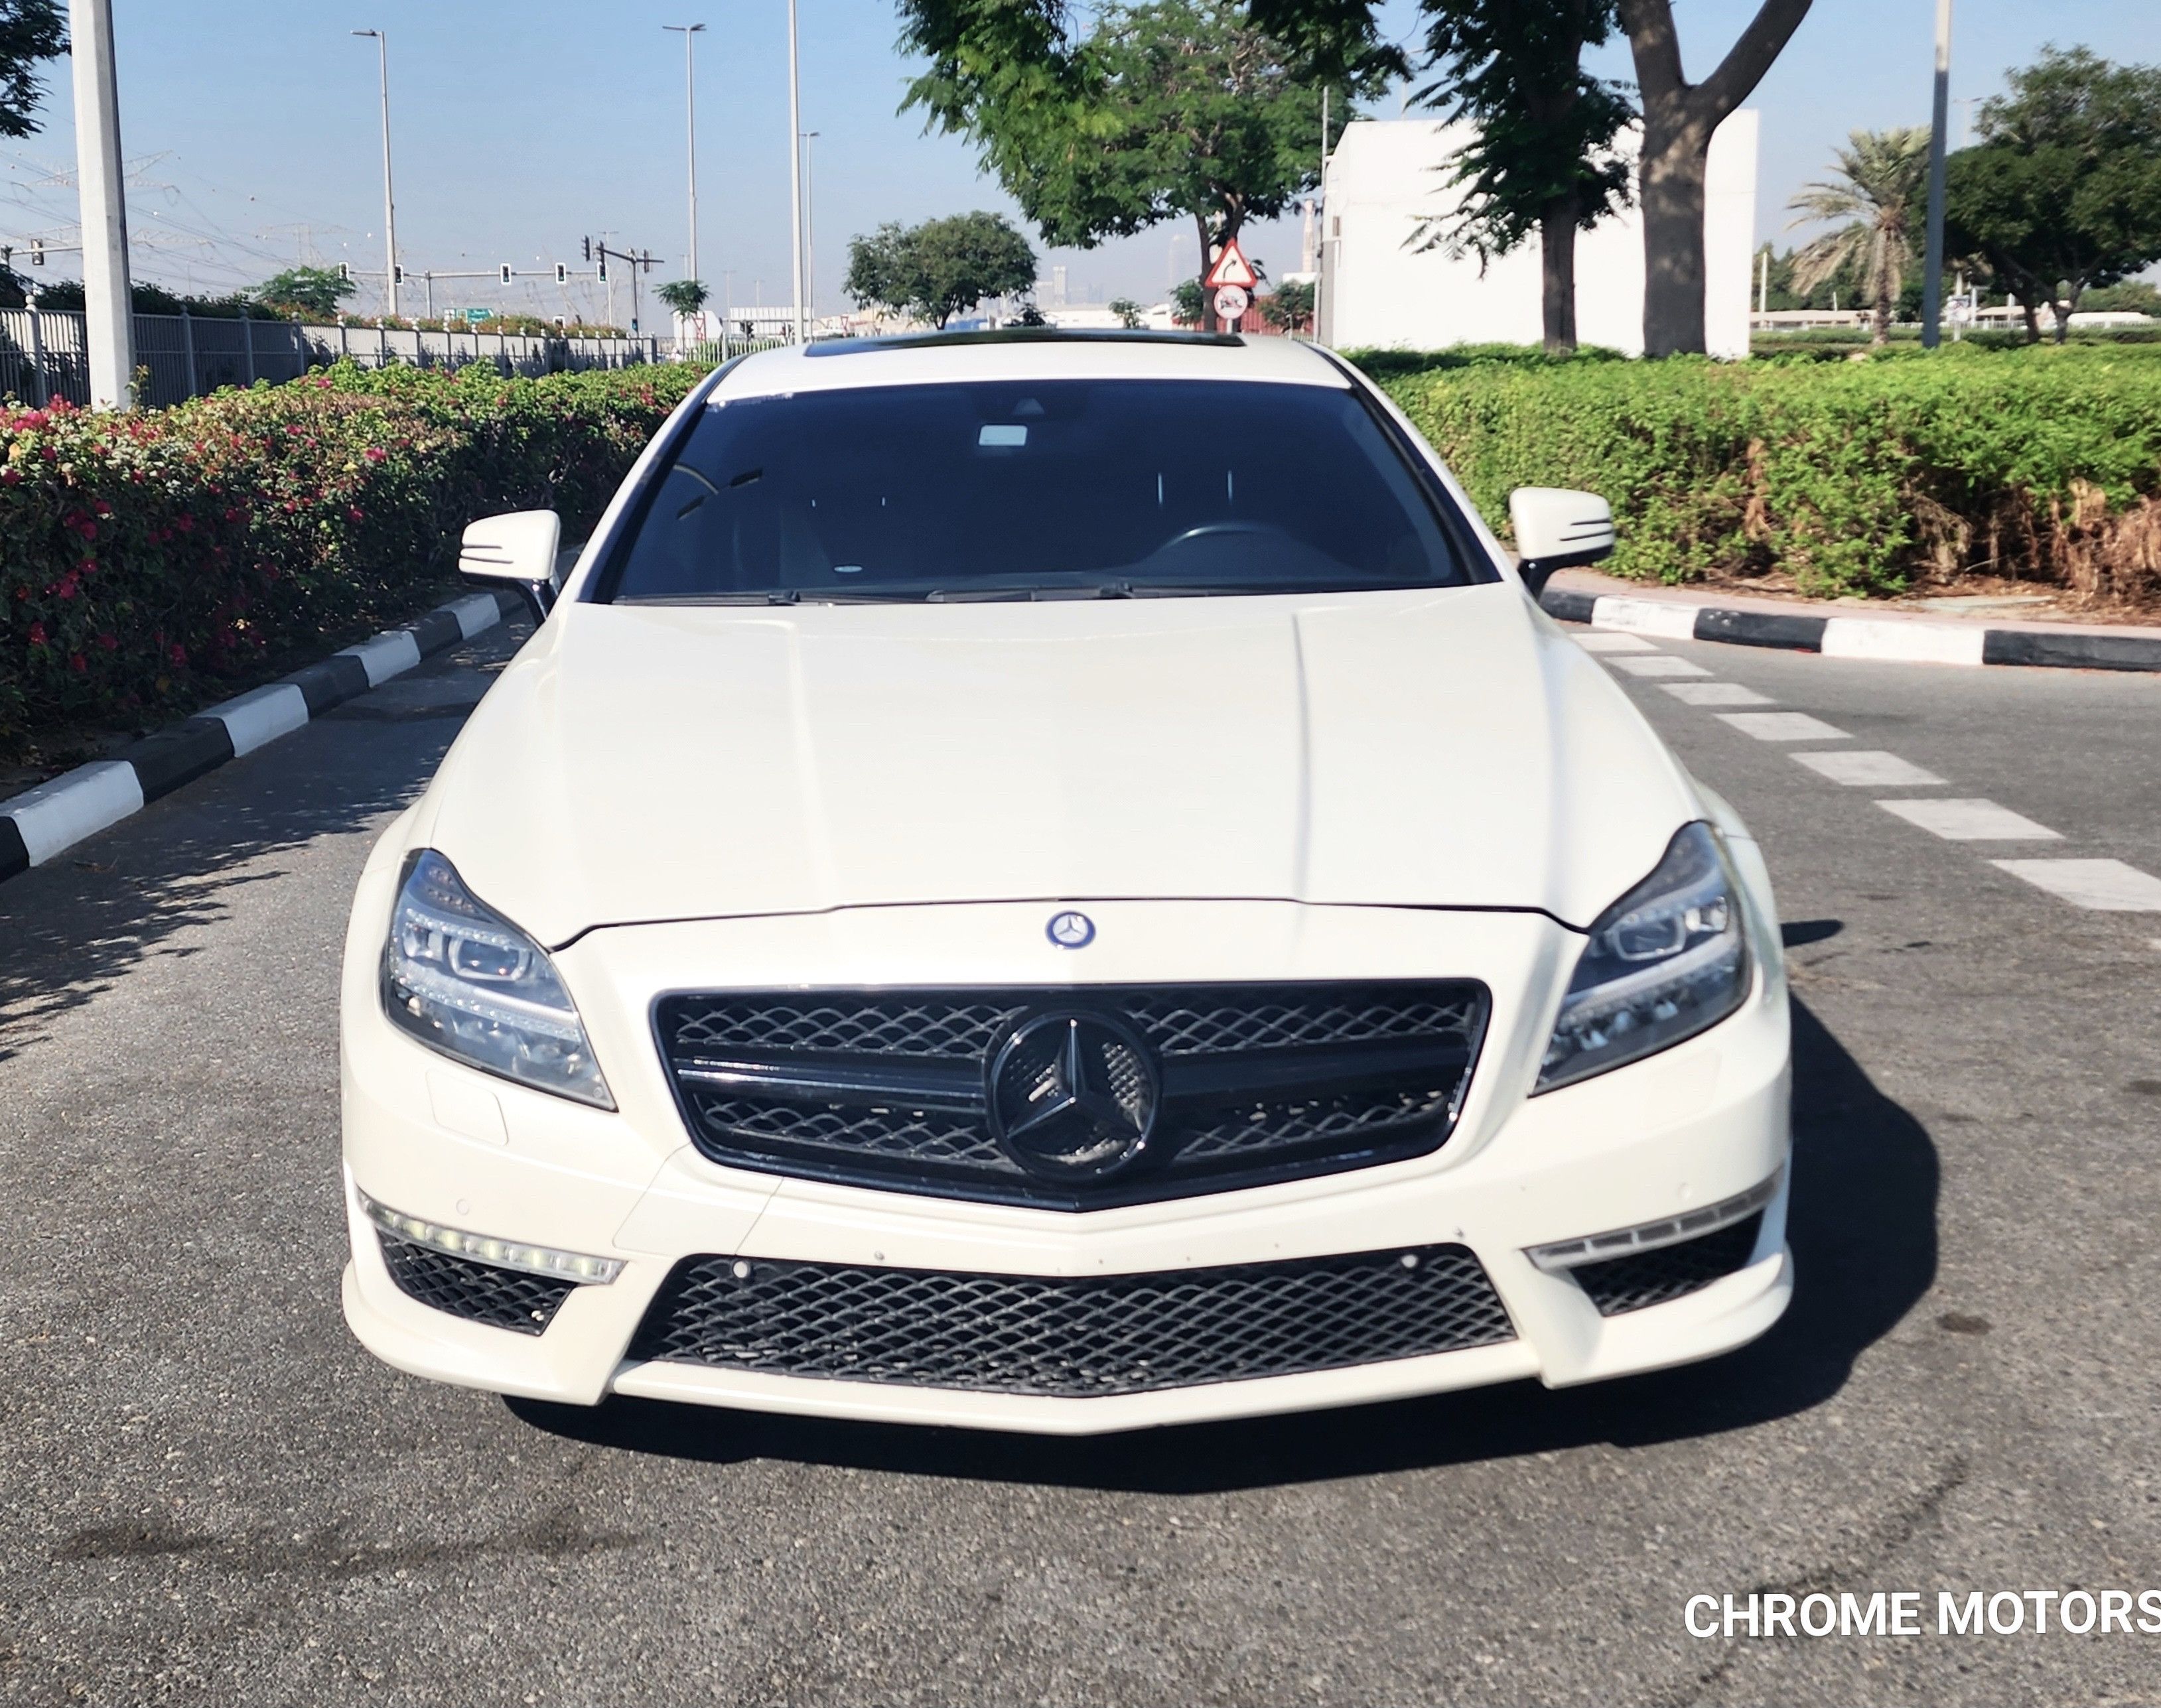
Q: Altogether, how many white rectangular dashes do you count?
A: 7